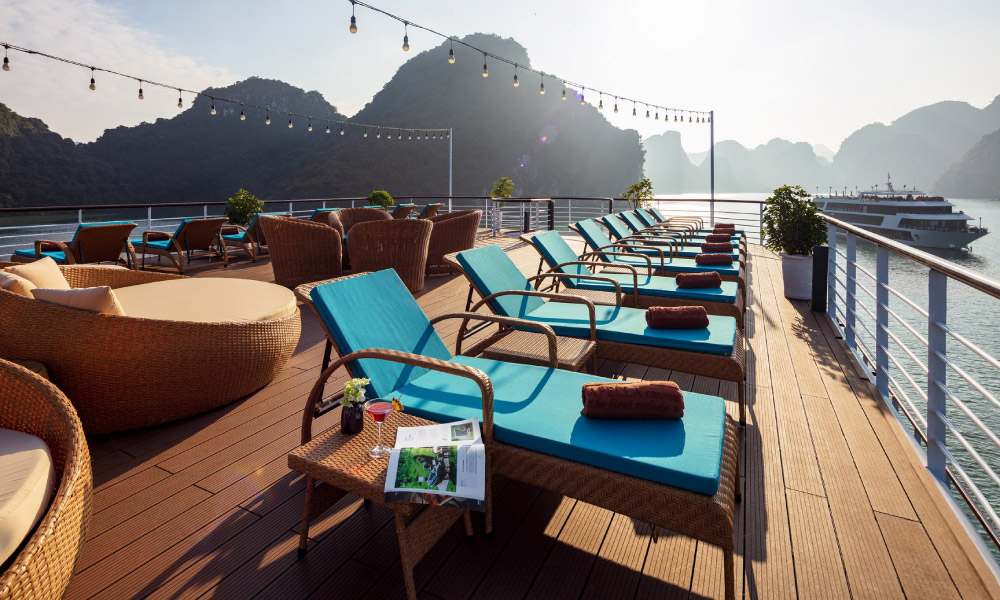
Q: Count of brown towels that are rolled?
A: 8